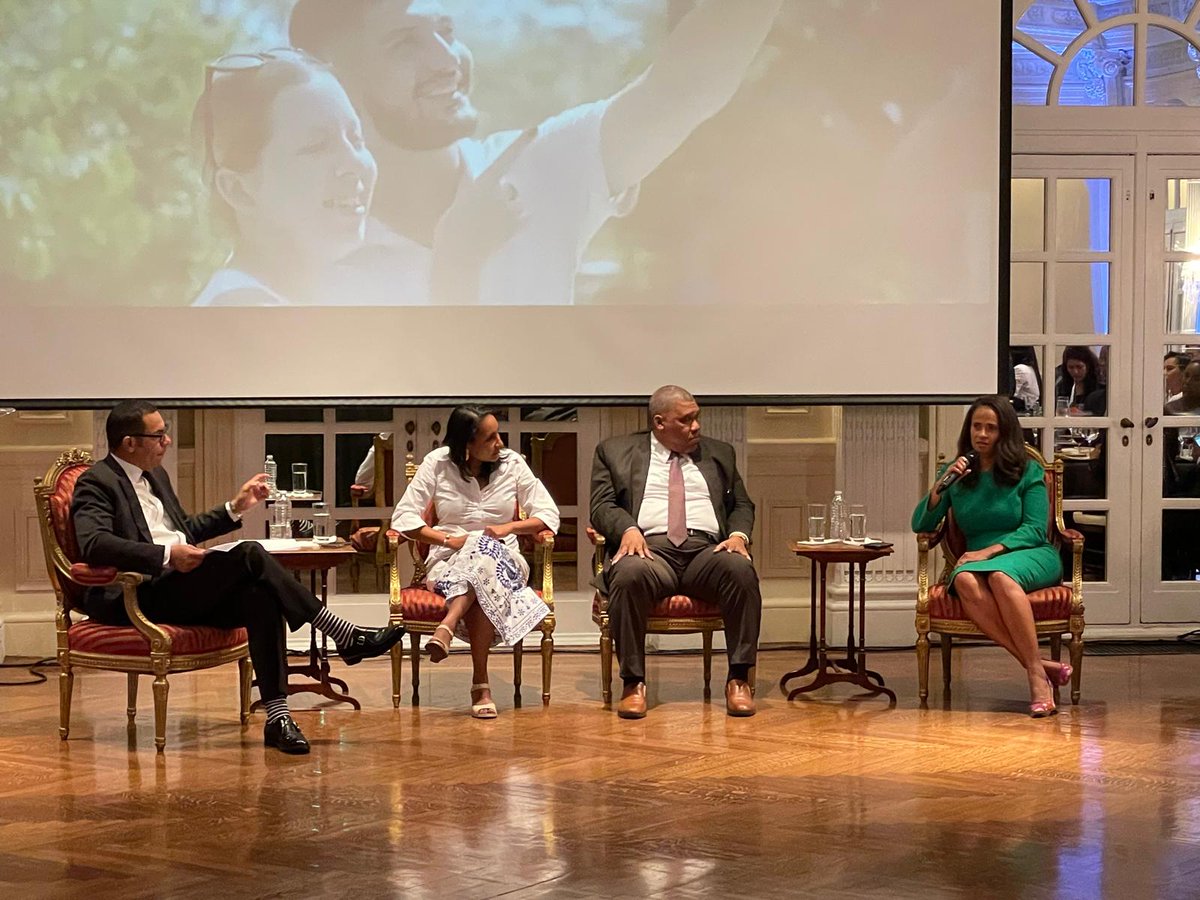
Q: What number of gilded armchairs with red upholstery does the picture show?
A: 4